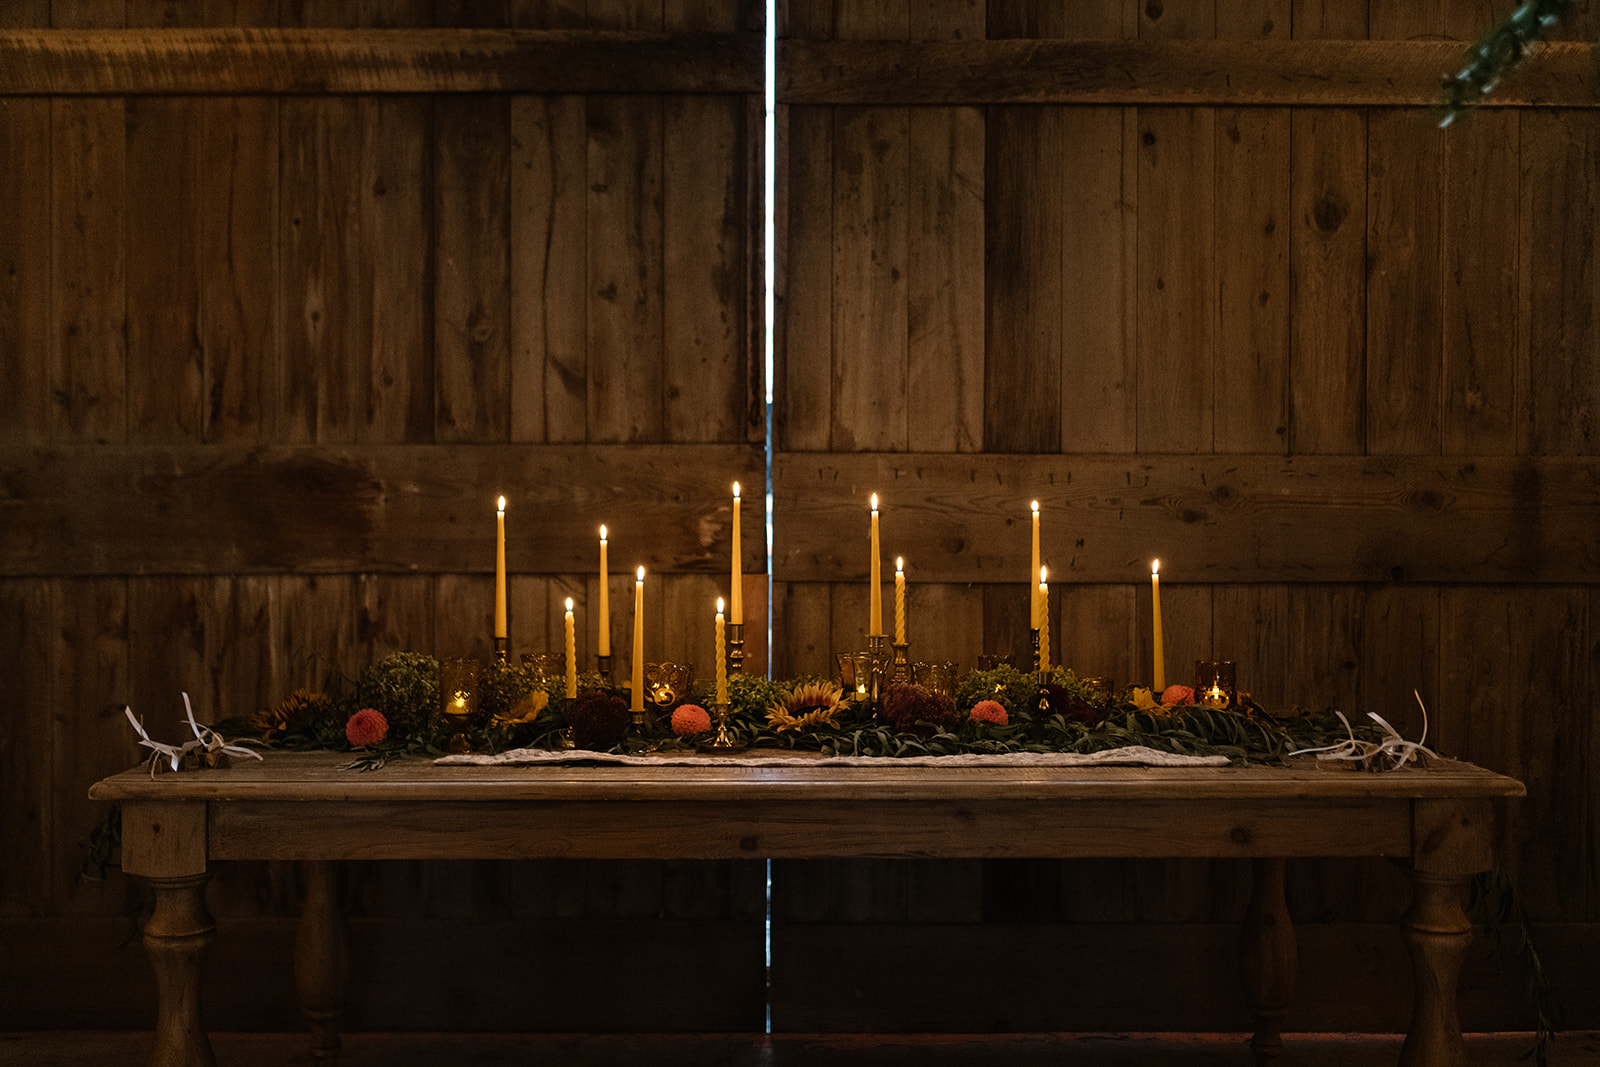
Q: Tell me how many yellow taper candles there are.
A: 11